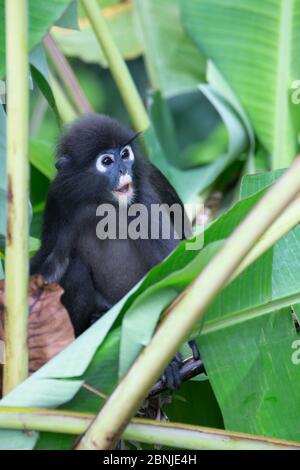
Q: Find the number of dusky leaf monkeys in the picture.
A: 1